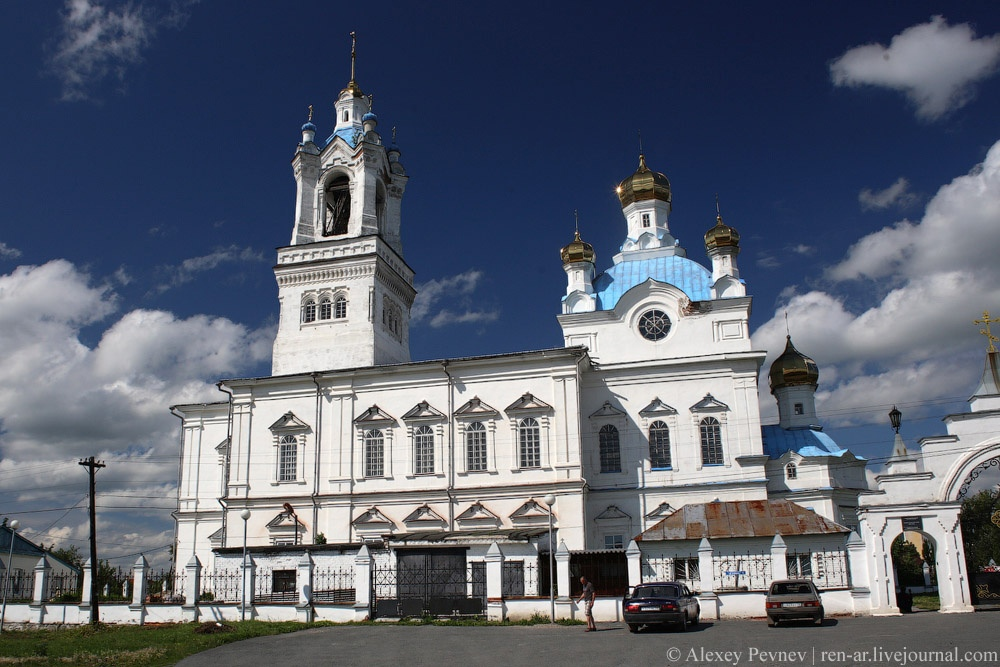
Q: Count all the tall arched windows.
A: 8